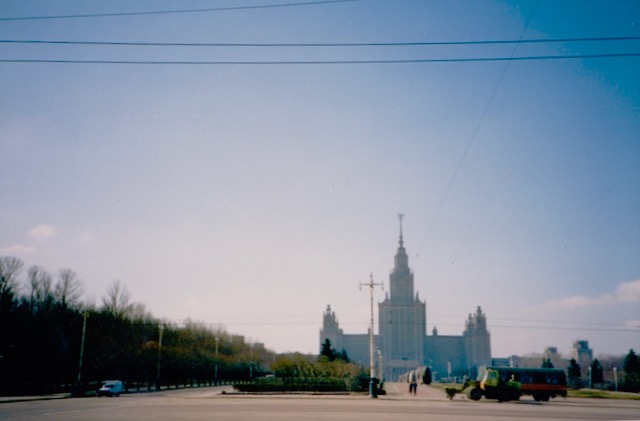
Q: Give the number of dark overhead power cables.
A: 3